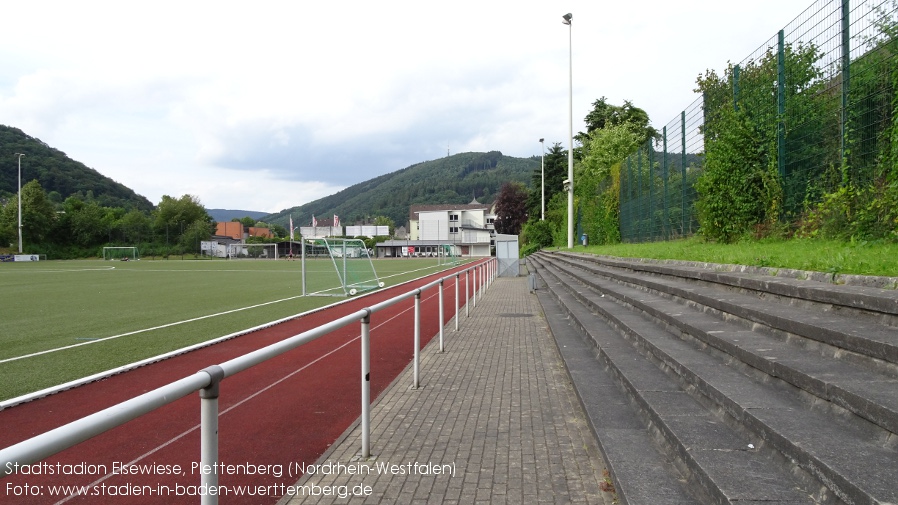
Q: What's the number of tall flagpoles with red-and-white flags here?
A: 3